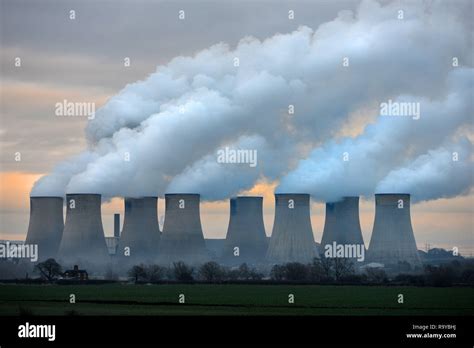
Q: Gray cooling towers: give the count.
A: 8